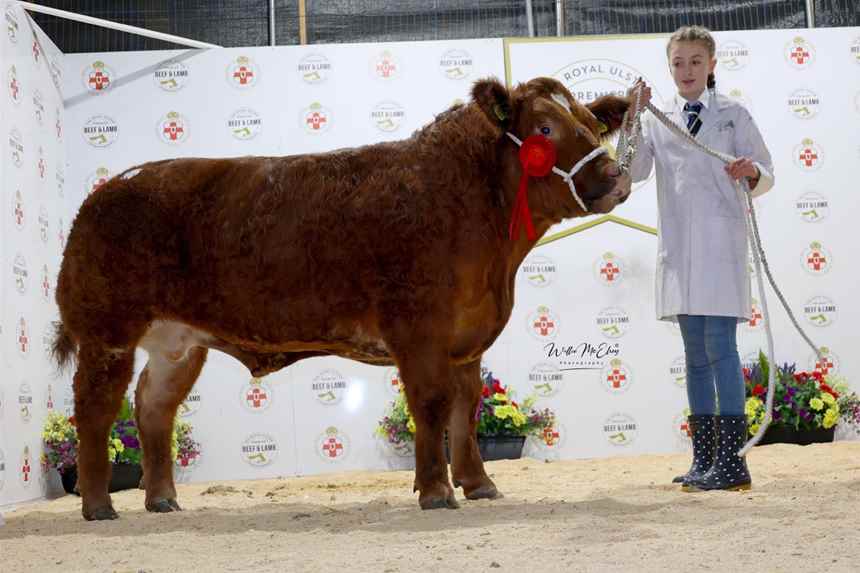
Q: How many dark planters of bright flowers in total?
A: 3